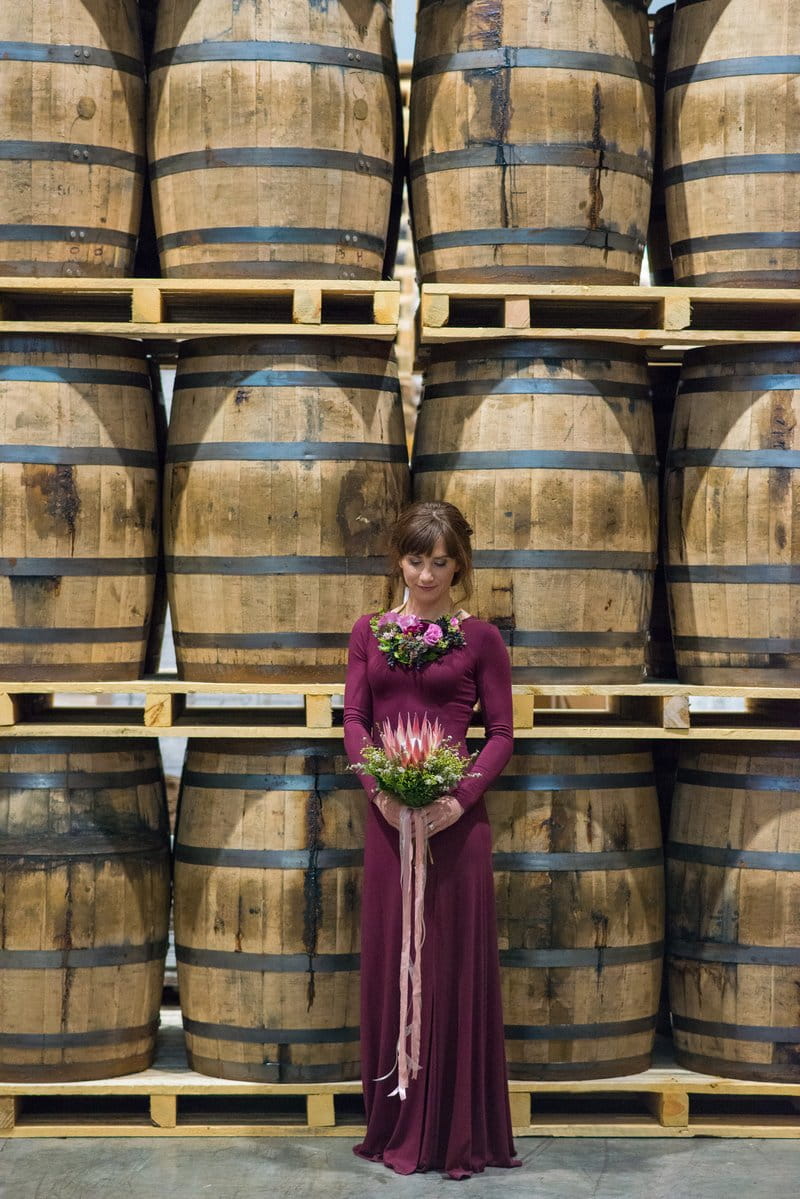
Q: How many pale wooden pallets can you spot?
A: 6